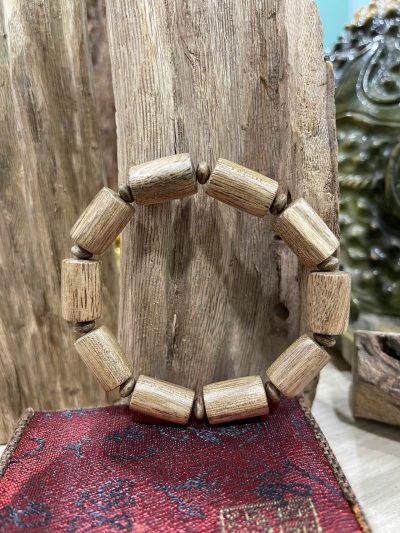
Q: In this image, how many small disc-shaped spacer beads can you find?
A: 10